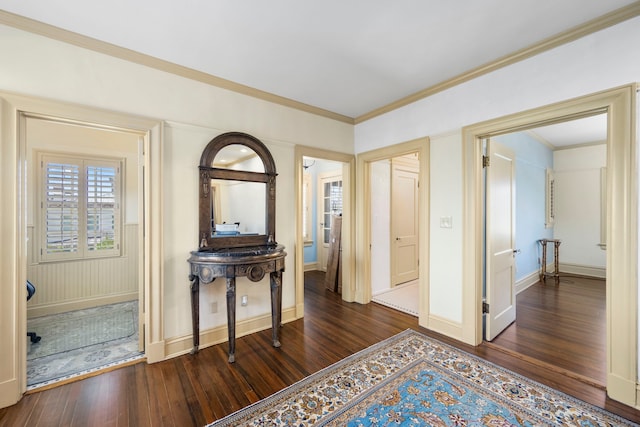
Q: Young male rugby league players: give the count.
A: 0